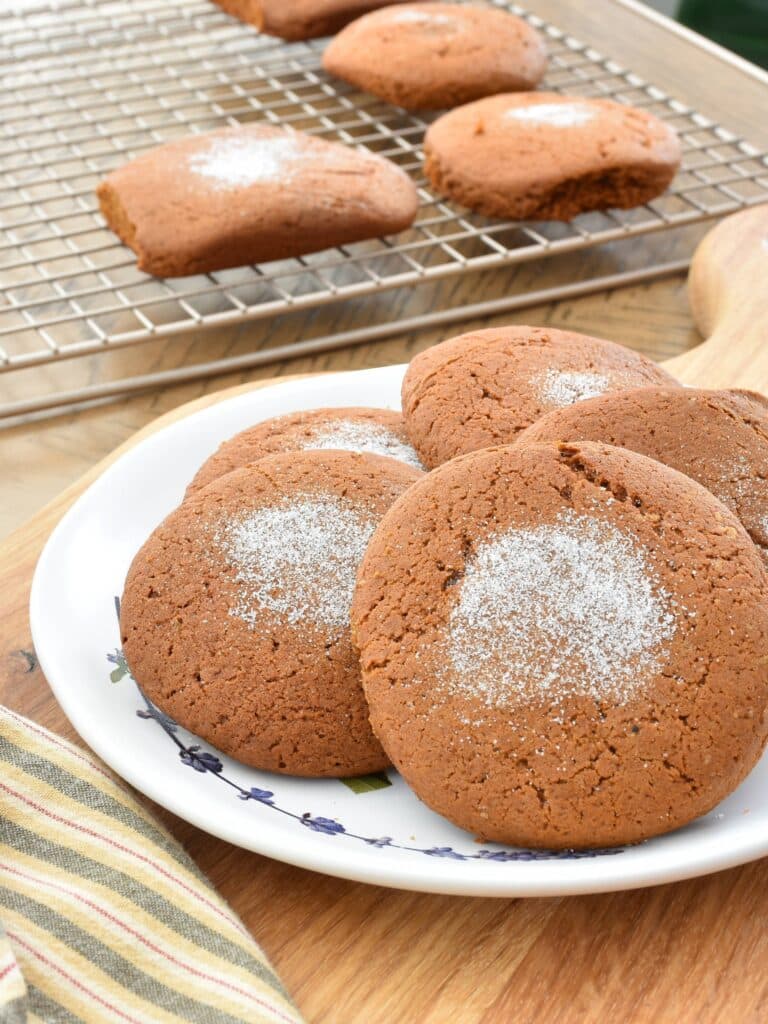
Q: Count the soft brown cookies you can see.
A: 9